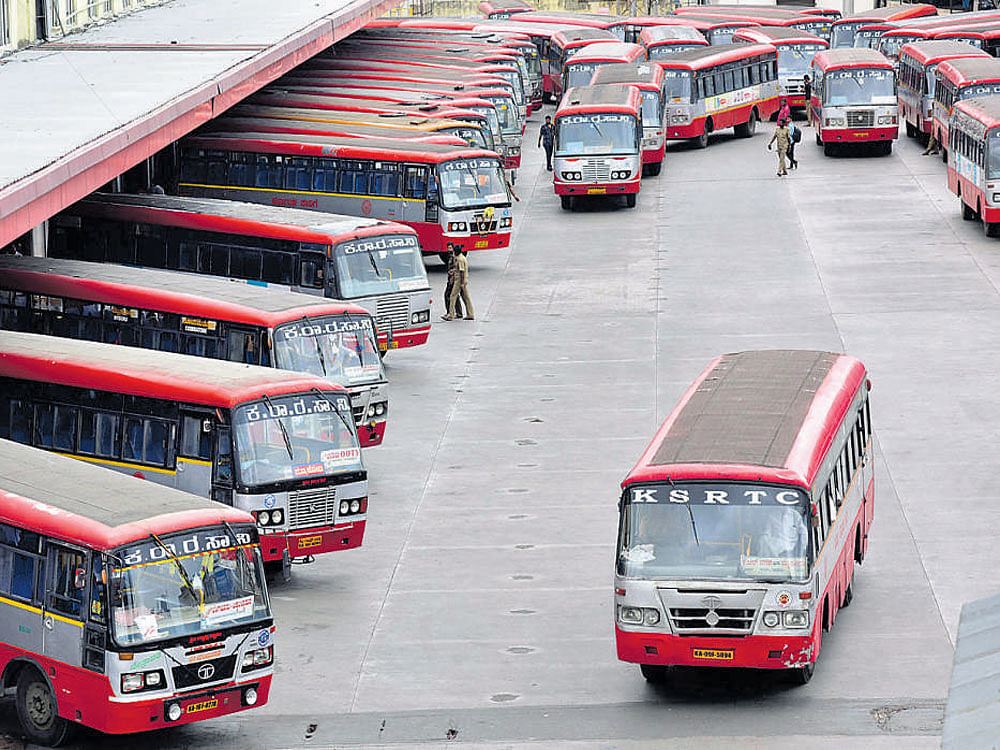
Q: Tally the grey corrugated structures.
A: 1